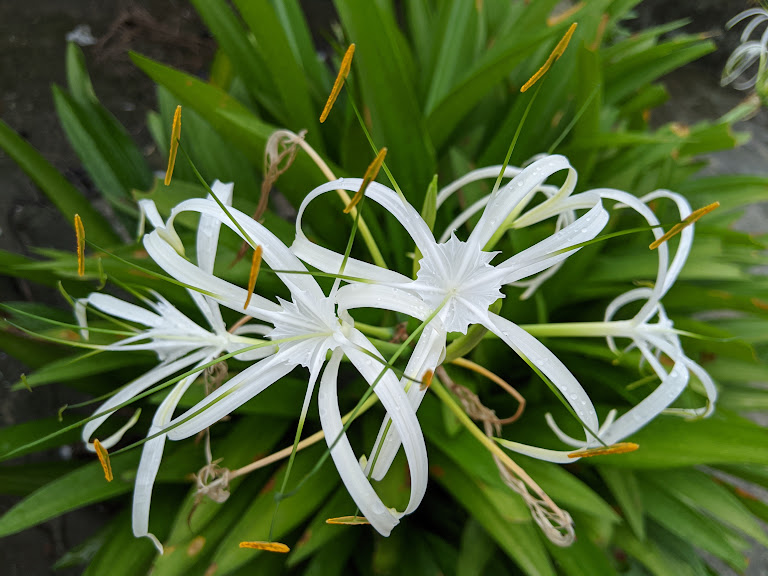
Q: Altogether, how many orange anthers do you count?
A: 12